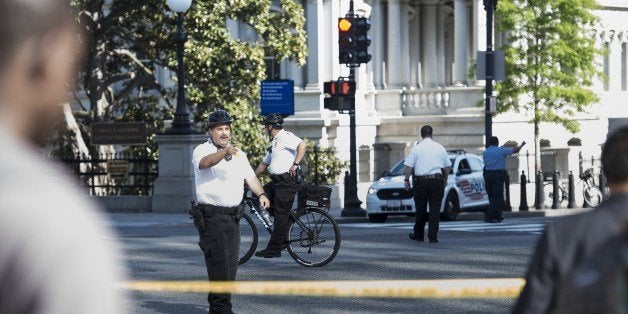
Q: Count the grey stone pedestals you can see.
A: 1